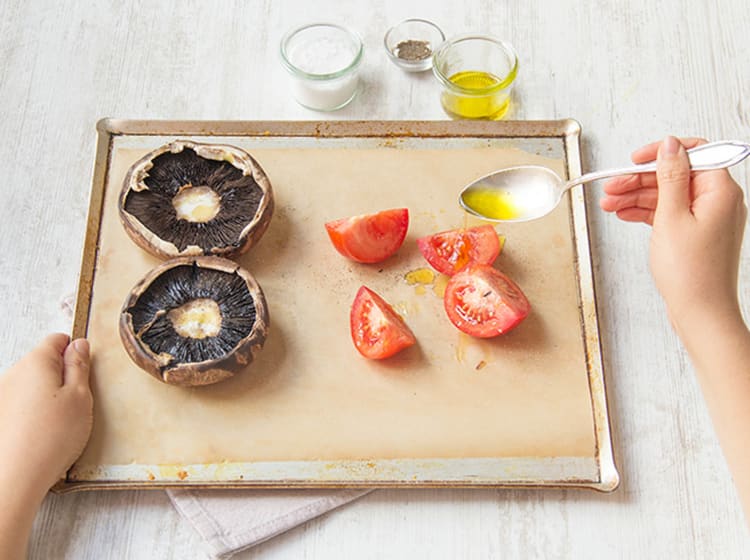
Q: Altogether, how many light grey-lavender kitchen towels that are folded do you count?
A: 1